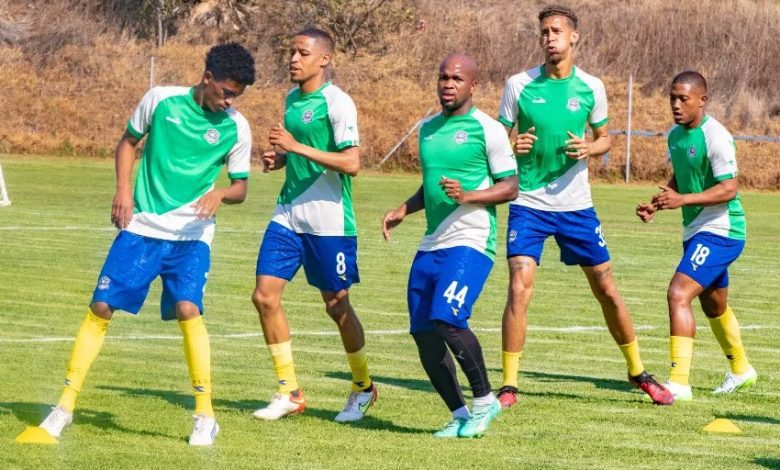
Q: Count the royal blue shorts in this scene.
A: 5